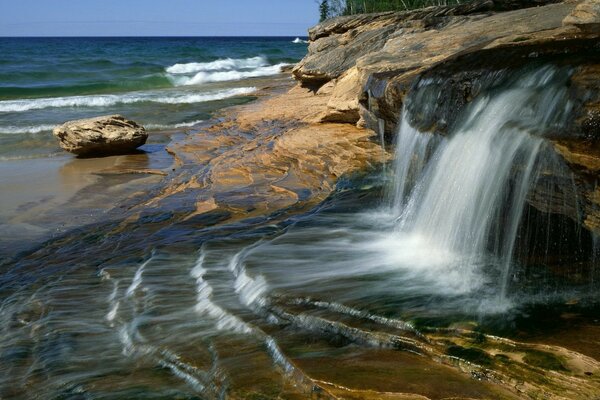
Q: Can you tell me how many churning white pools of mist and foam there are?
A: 1